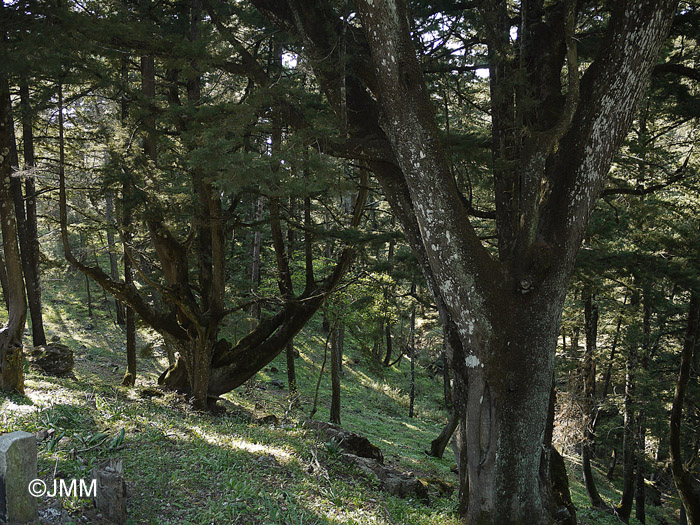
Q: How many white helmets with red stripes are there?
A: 0